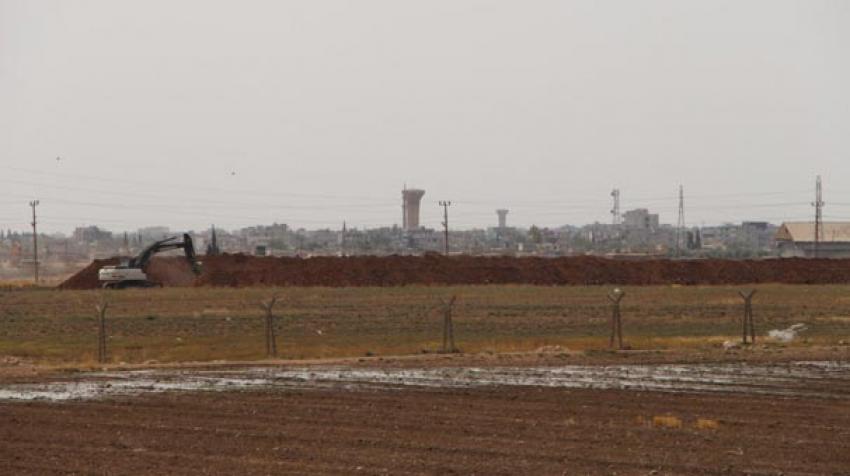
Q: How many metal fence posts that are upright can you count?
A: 5